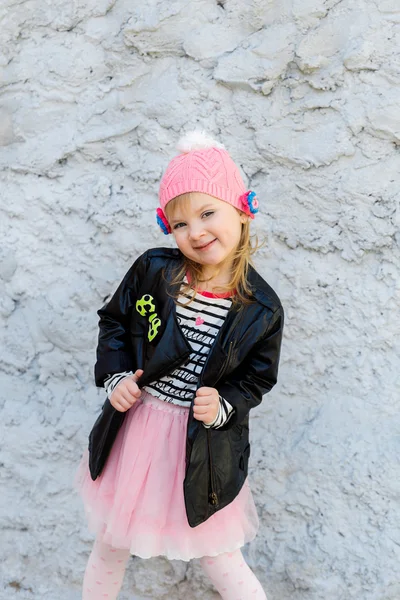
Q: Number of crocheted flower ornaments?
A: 2